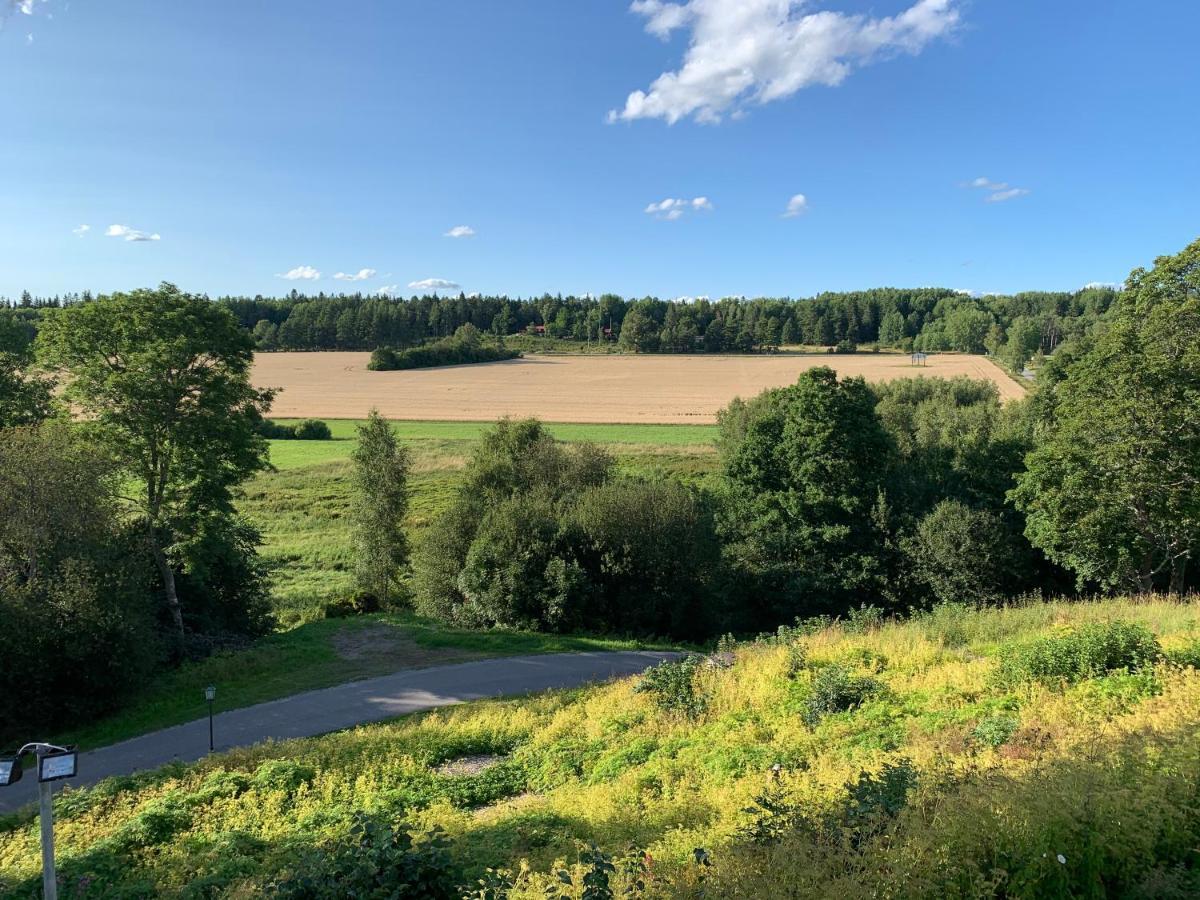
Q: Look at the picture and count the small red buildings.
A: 2